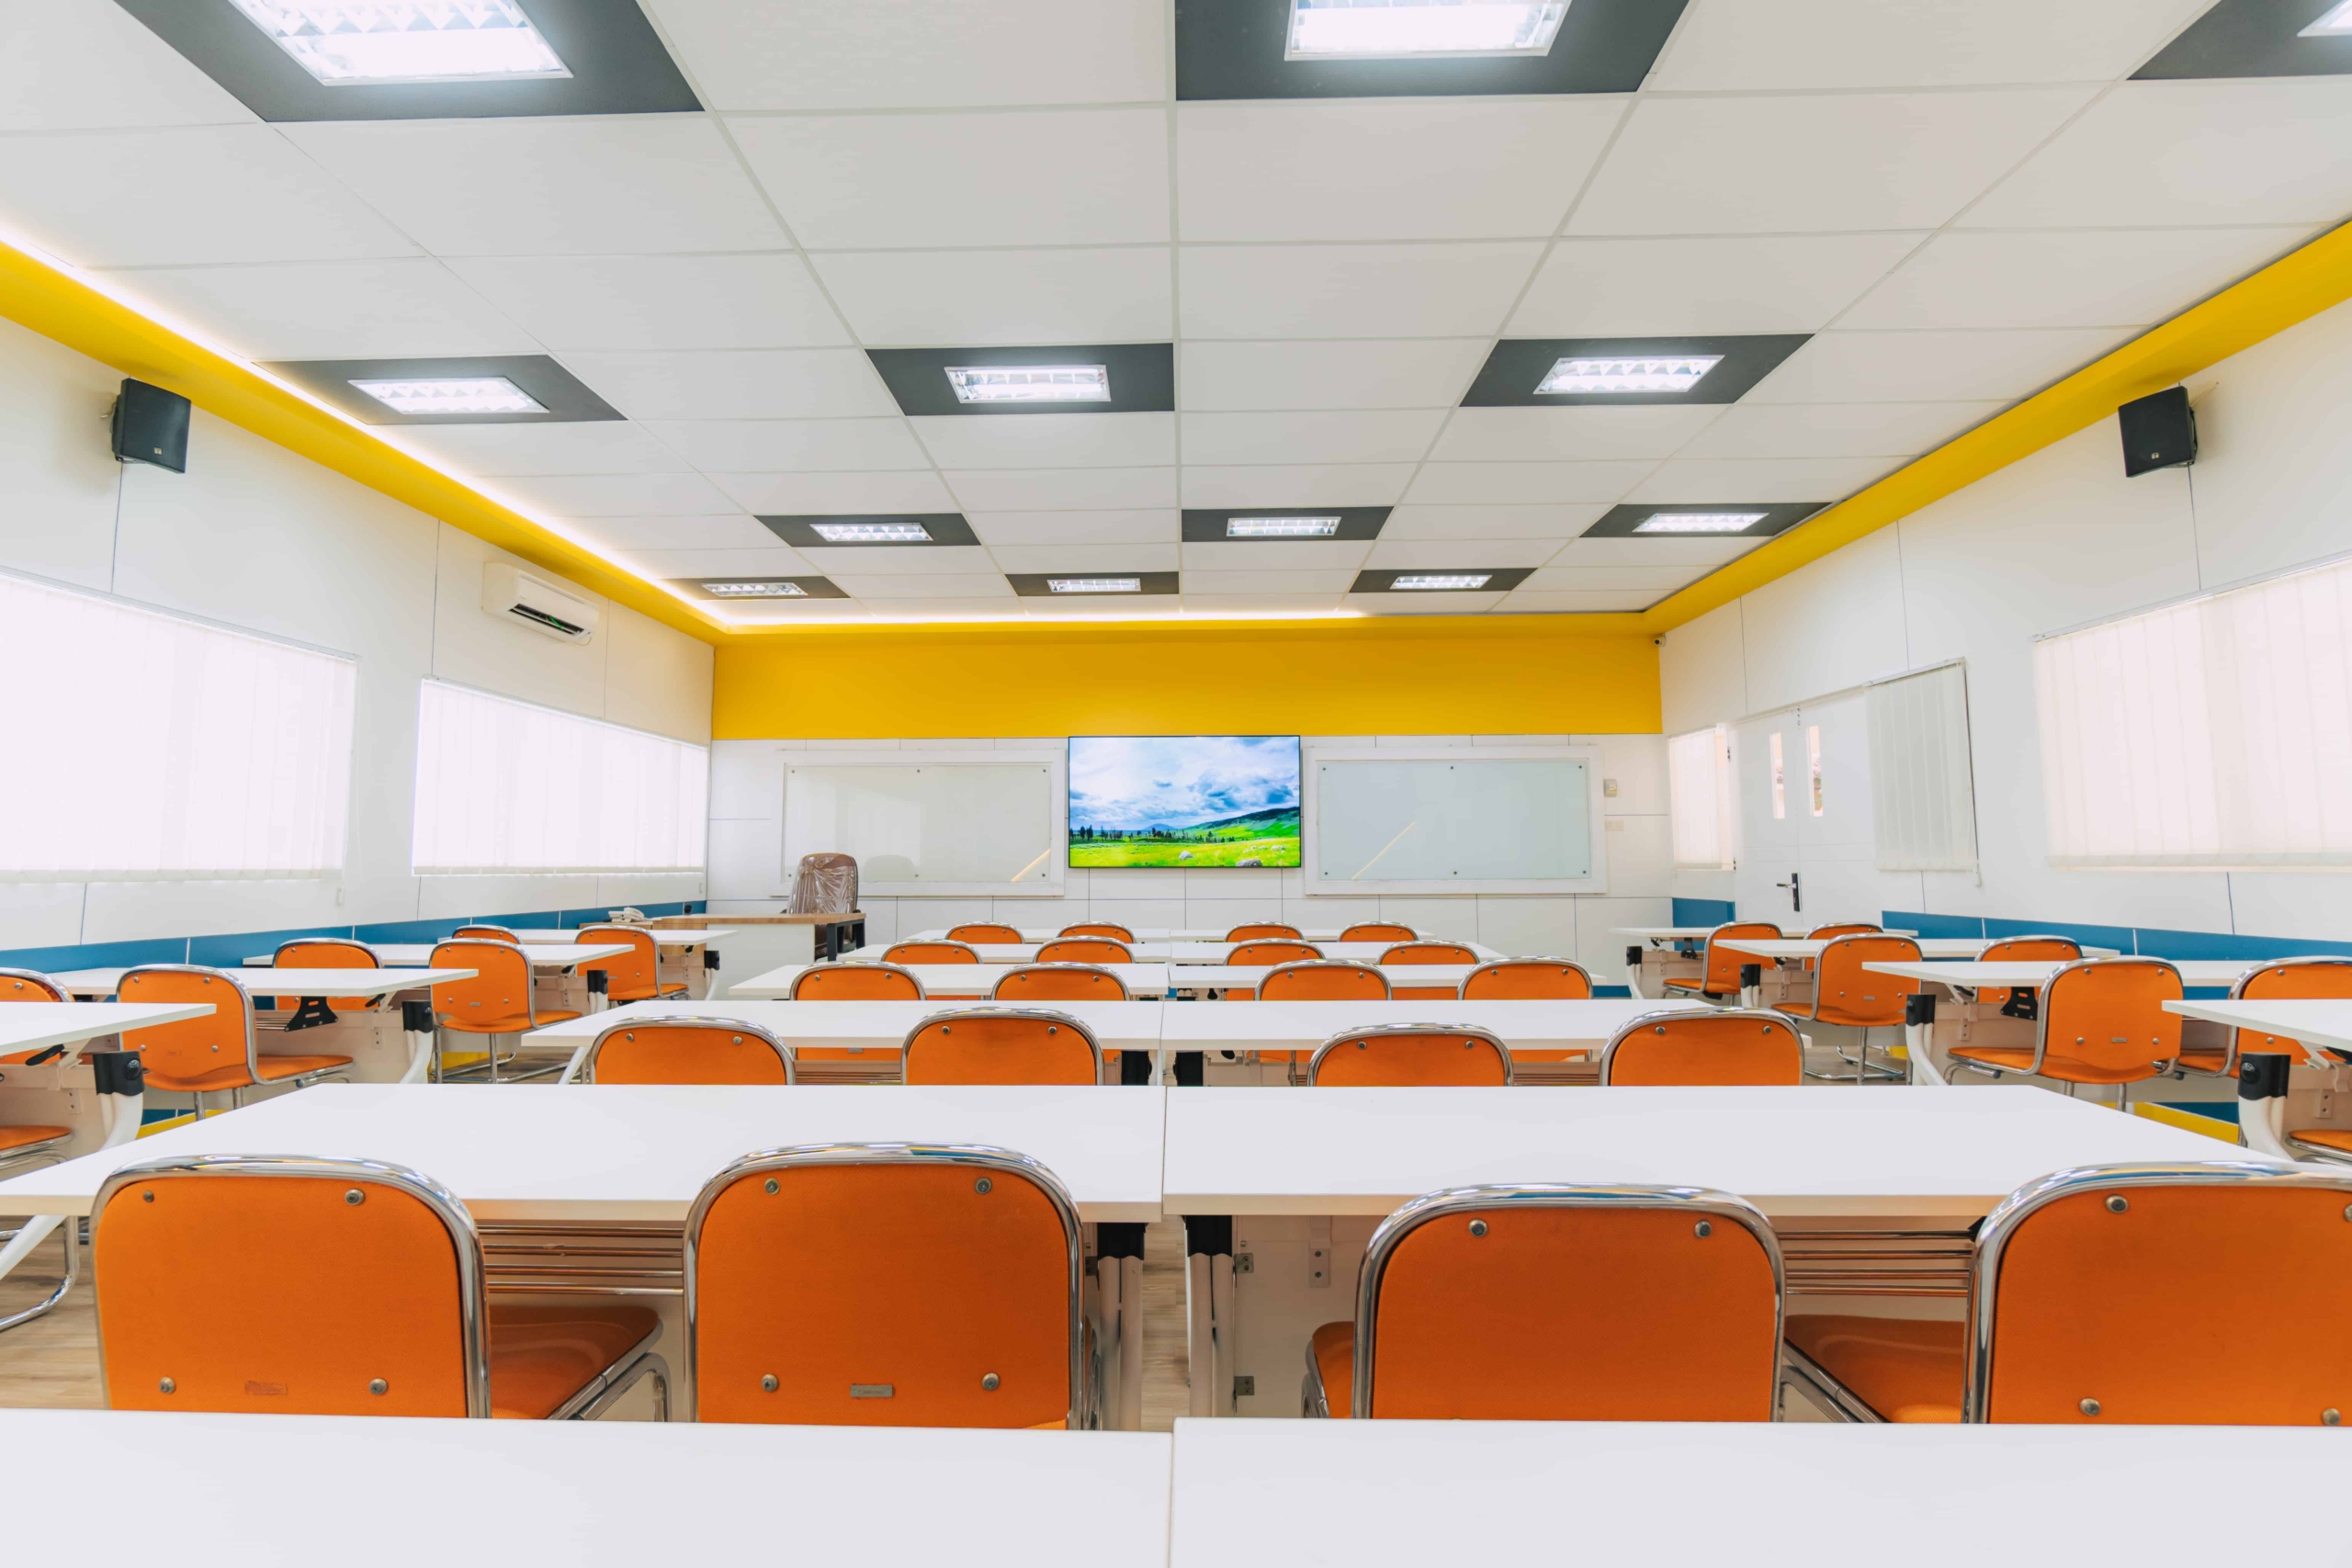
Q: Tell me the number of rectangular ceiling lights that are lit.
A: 12